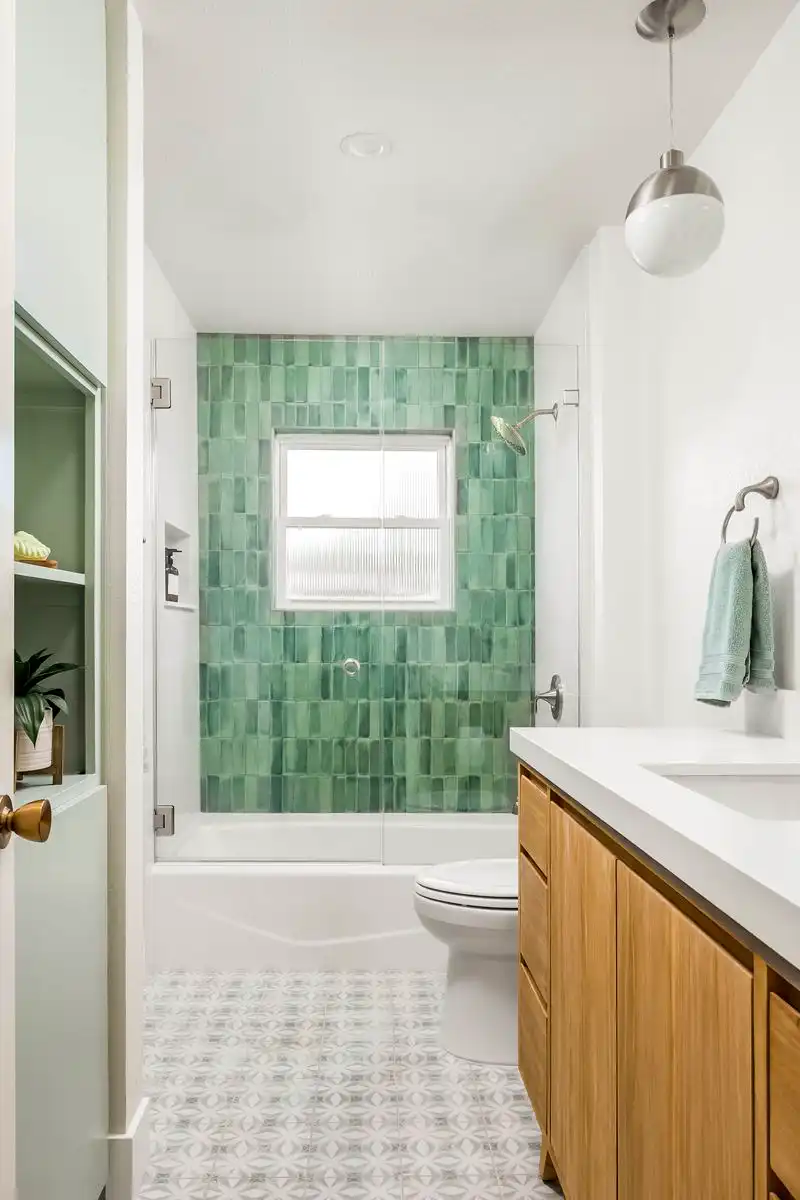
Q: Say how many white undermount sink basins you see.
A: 1